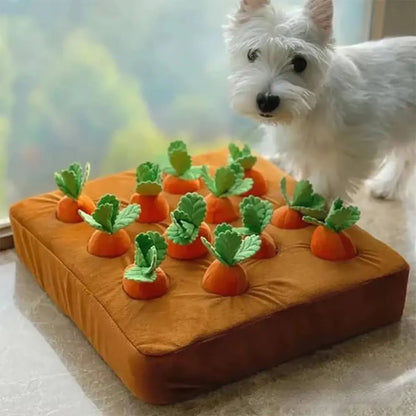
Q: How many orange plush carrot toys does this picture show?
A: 12